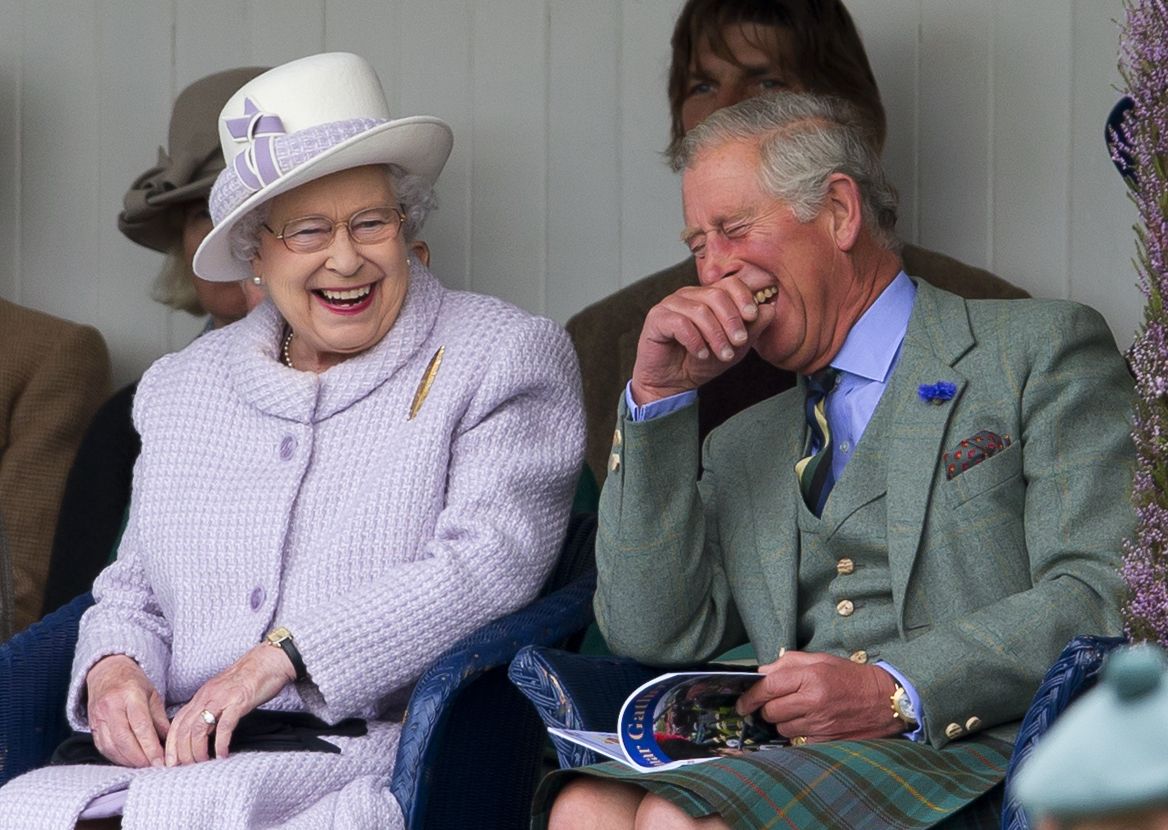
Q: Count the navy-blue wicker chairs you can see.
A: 2